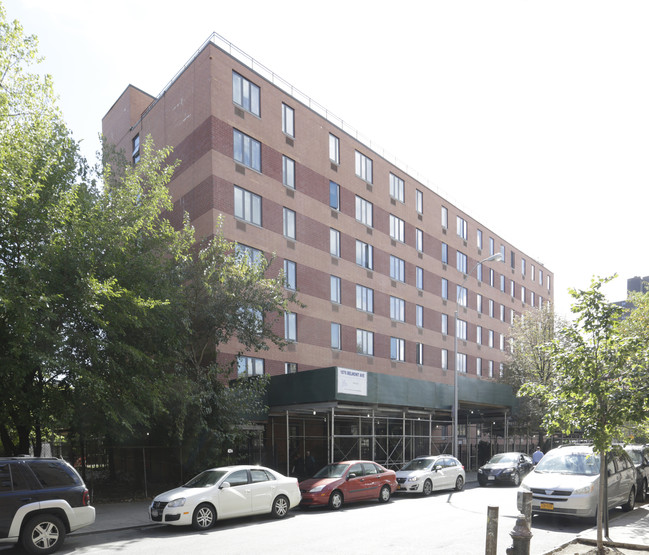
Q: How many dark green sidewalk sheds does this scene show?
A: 1